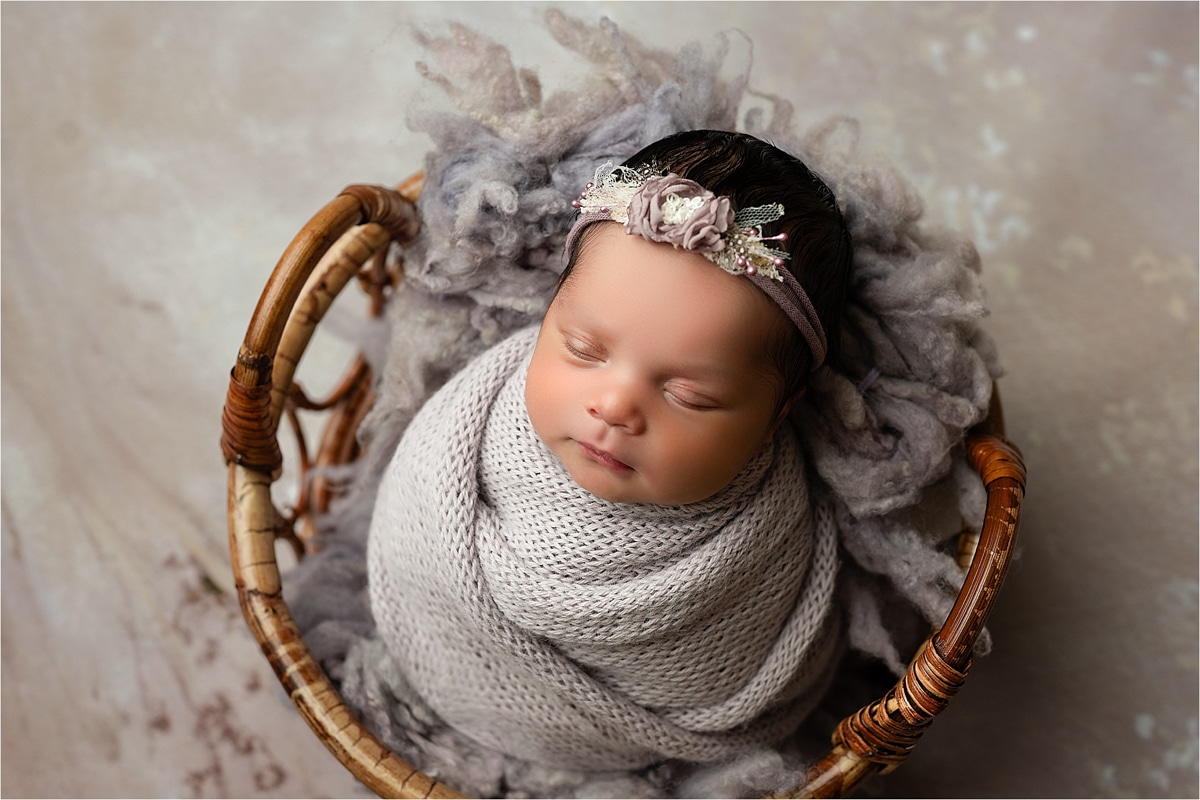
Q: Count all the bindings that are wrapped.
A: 4